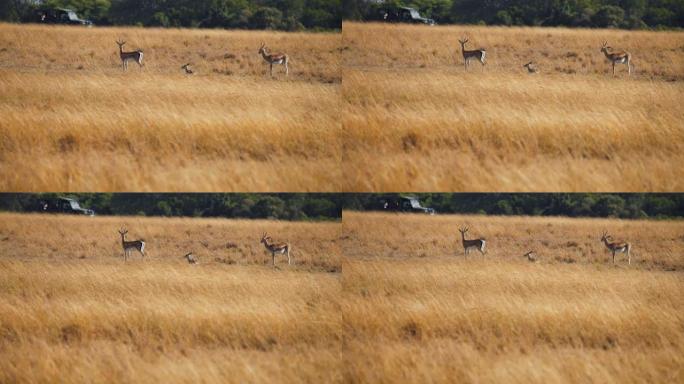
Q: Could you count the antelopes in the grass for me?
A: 12